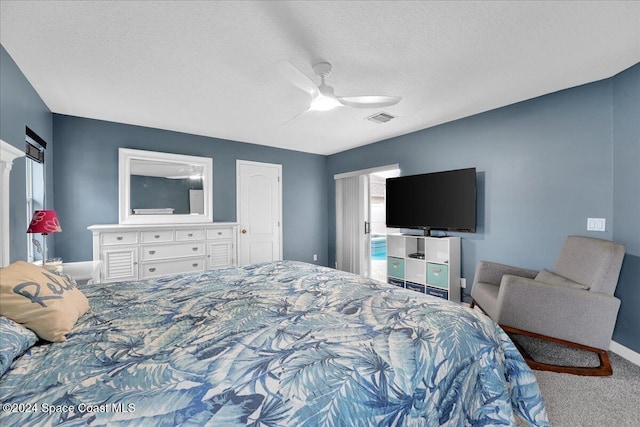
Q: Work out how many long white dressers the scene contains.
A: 1